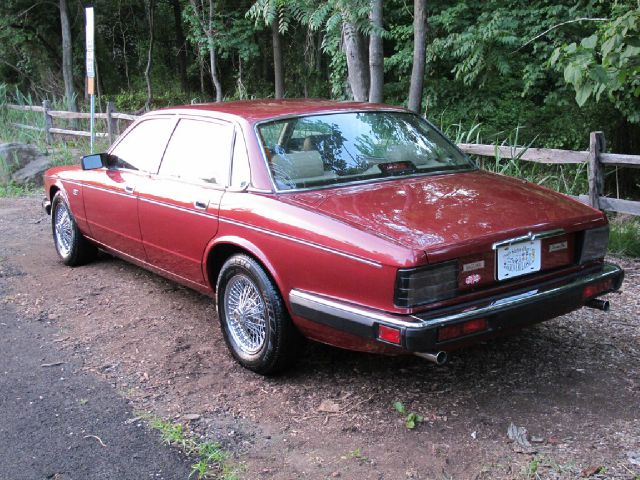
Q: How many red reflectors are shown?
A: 3